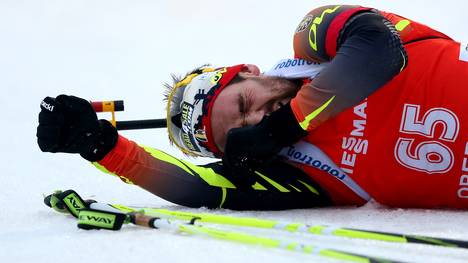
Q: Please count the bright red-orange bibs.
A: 1